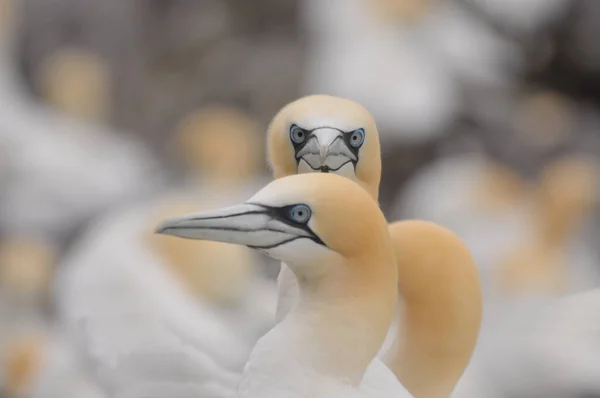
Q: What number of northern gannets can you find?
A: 3